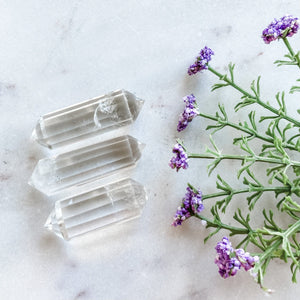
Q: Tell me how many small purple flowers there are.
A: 6